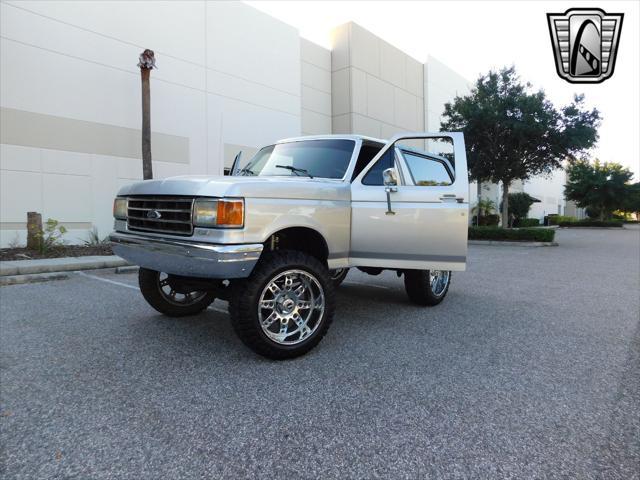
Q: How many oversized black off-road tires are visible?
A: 4